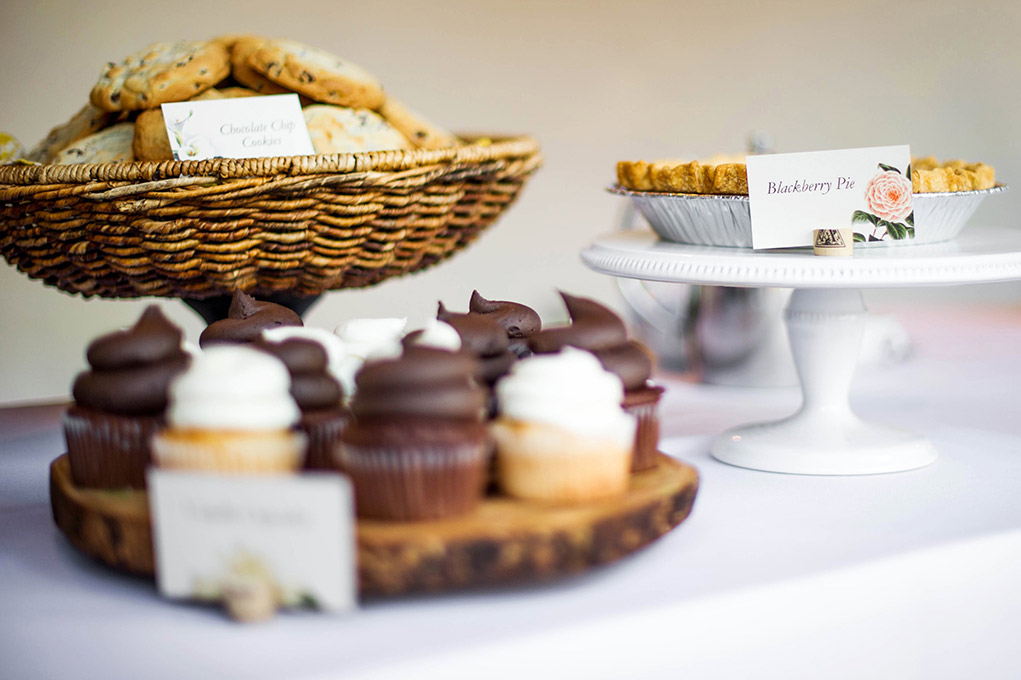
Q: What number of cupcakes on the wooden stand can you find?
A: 12